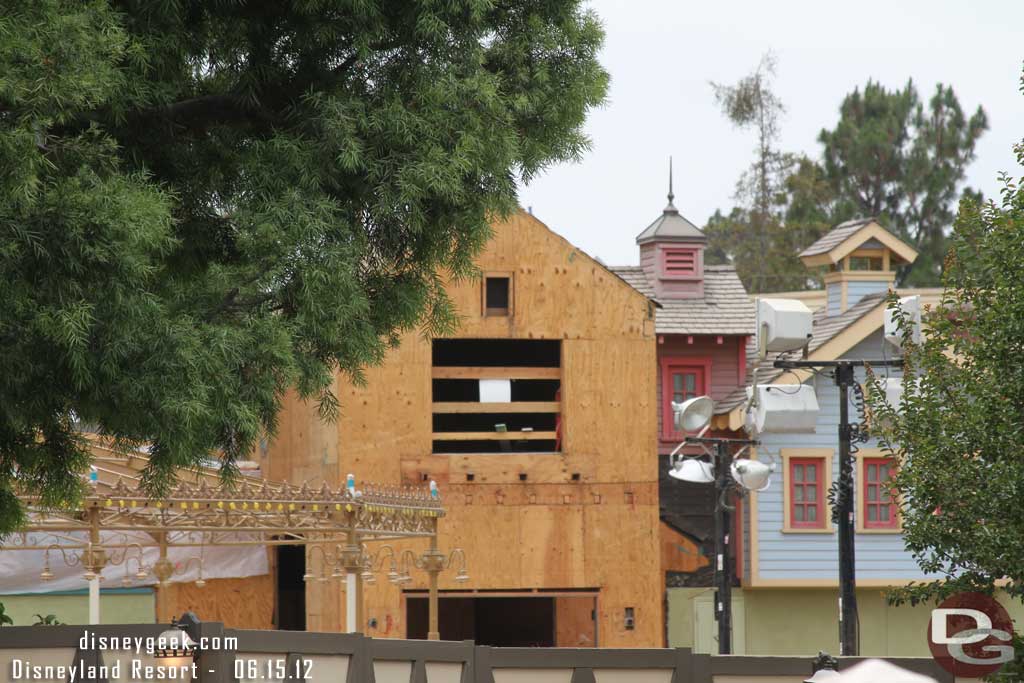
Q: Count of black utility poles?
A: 2